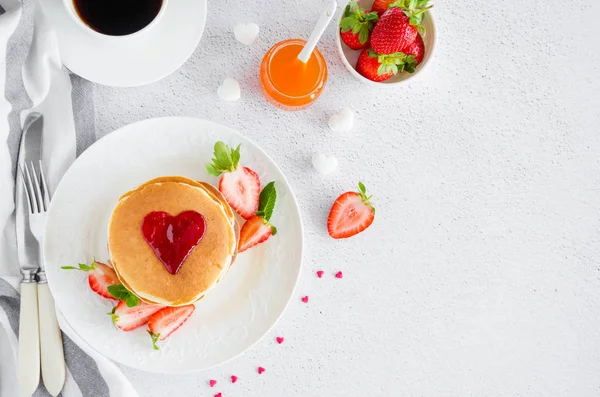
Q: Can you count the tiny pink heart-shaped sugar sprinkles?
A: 8